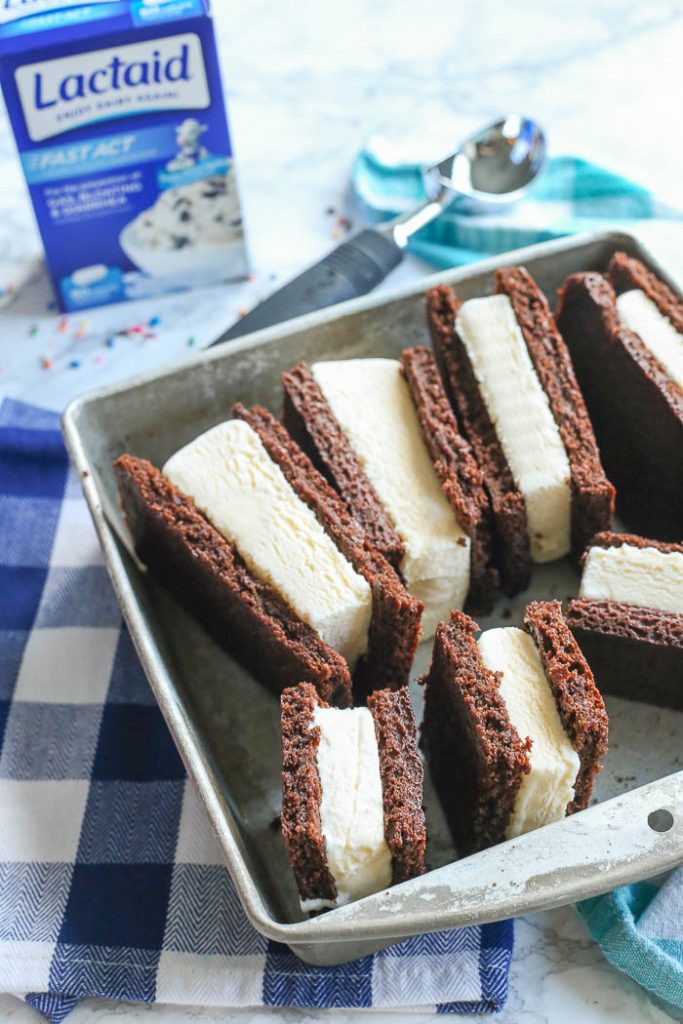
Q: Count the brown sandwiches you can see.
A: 7